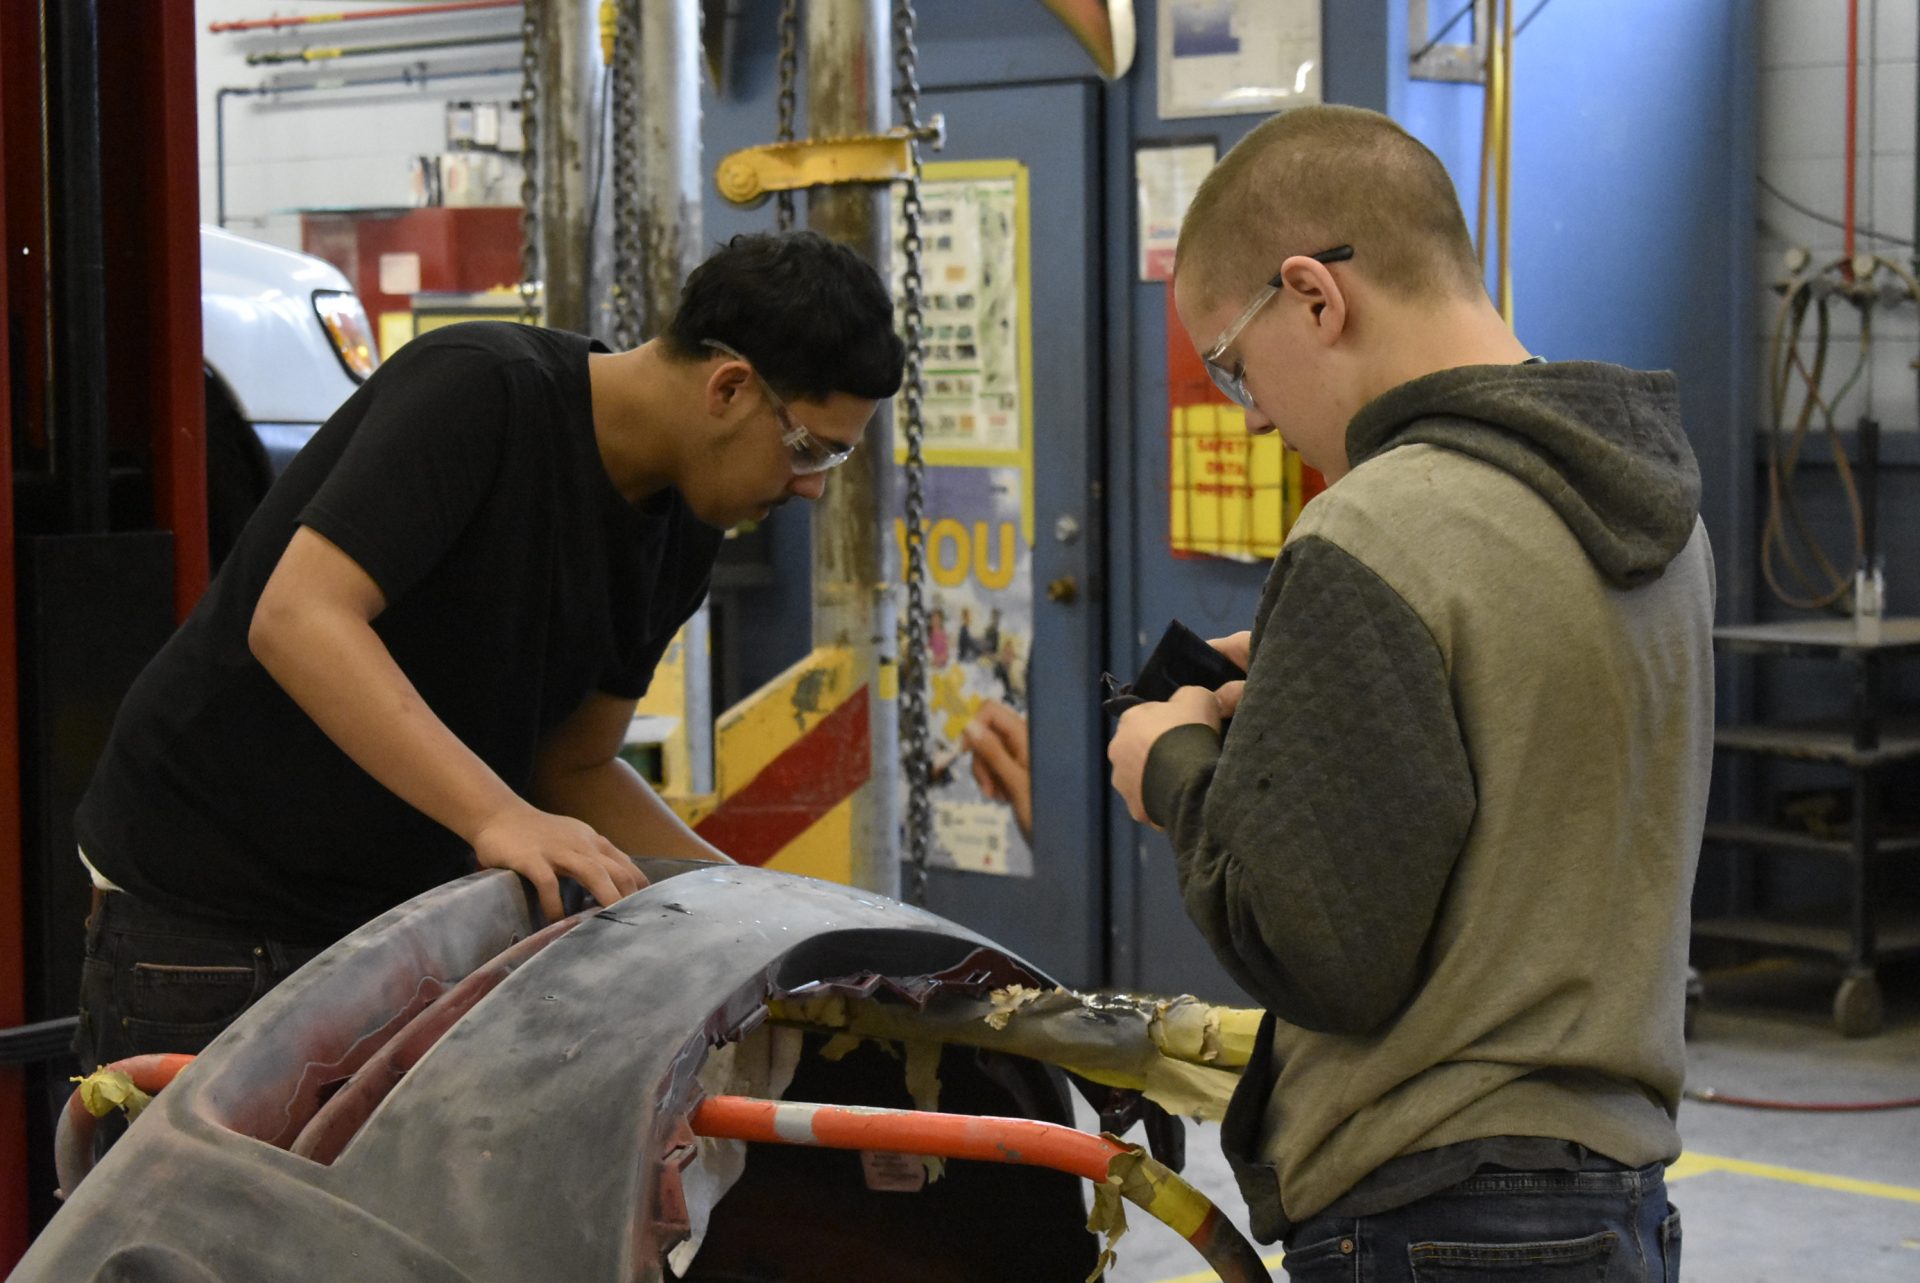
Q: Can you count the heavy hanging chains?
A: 4